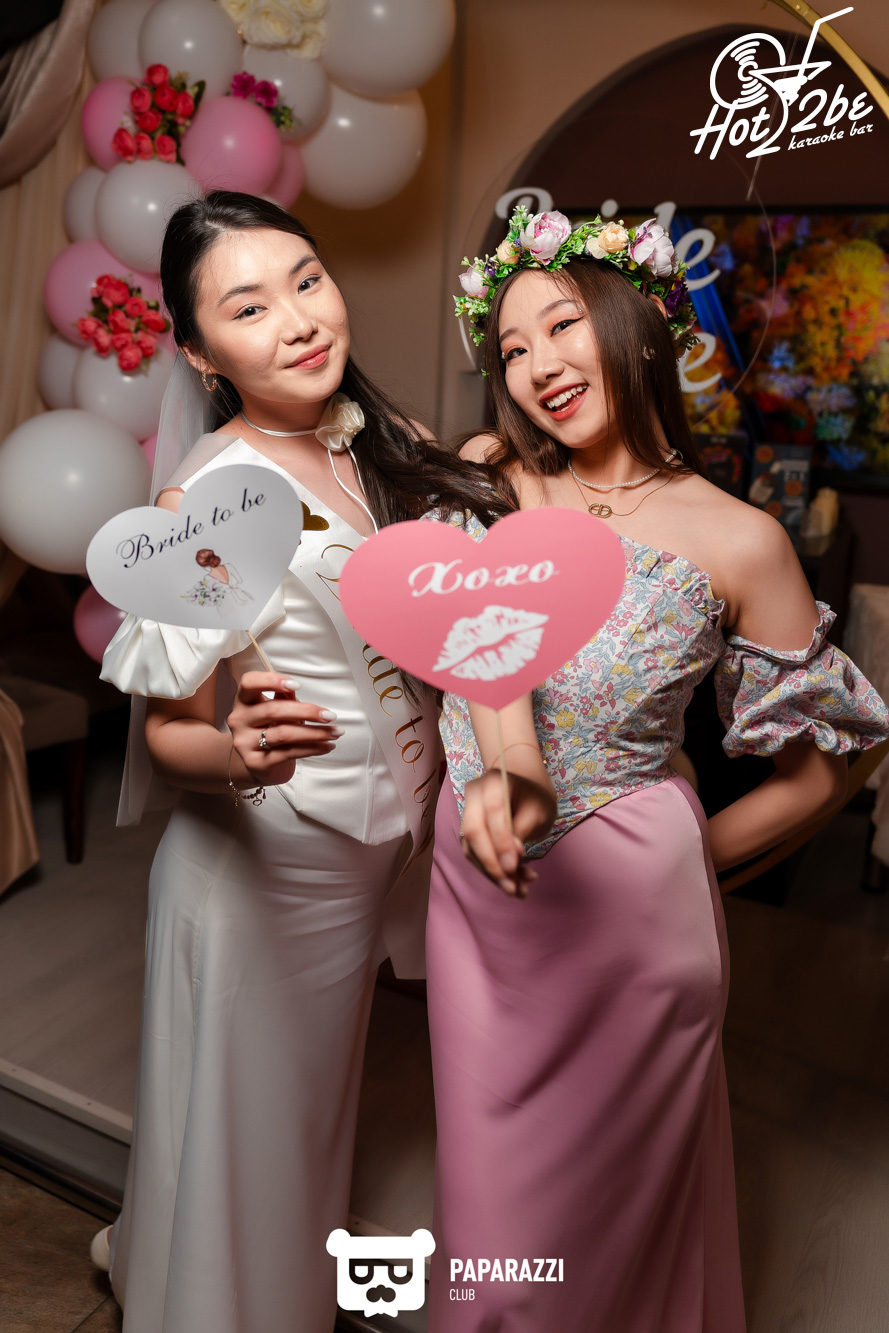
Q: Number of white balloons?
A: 10